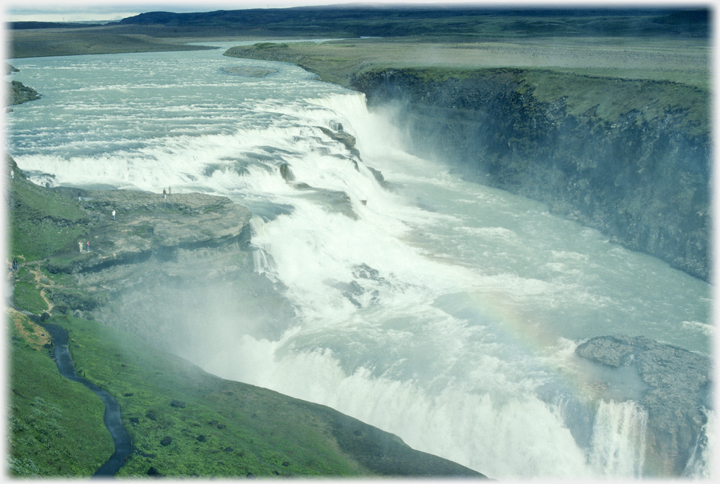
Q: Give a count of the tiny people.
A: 9